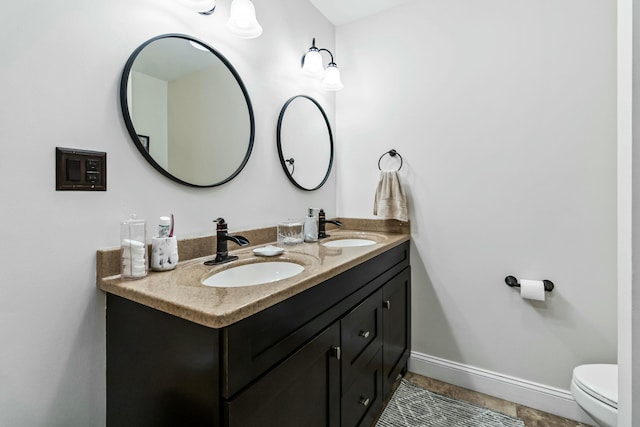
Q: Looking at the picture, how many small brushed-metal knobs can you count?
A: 4